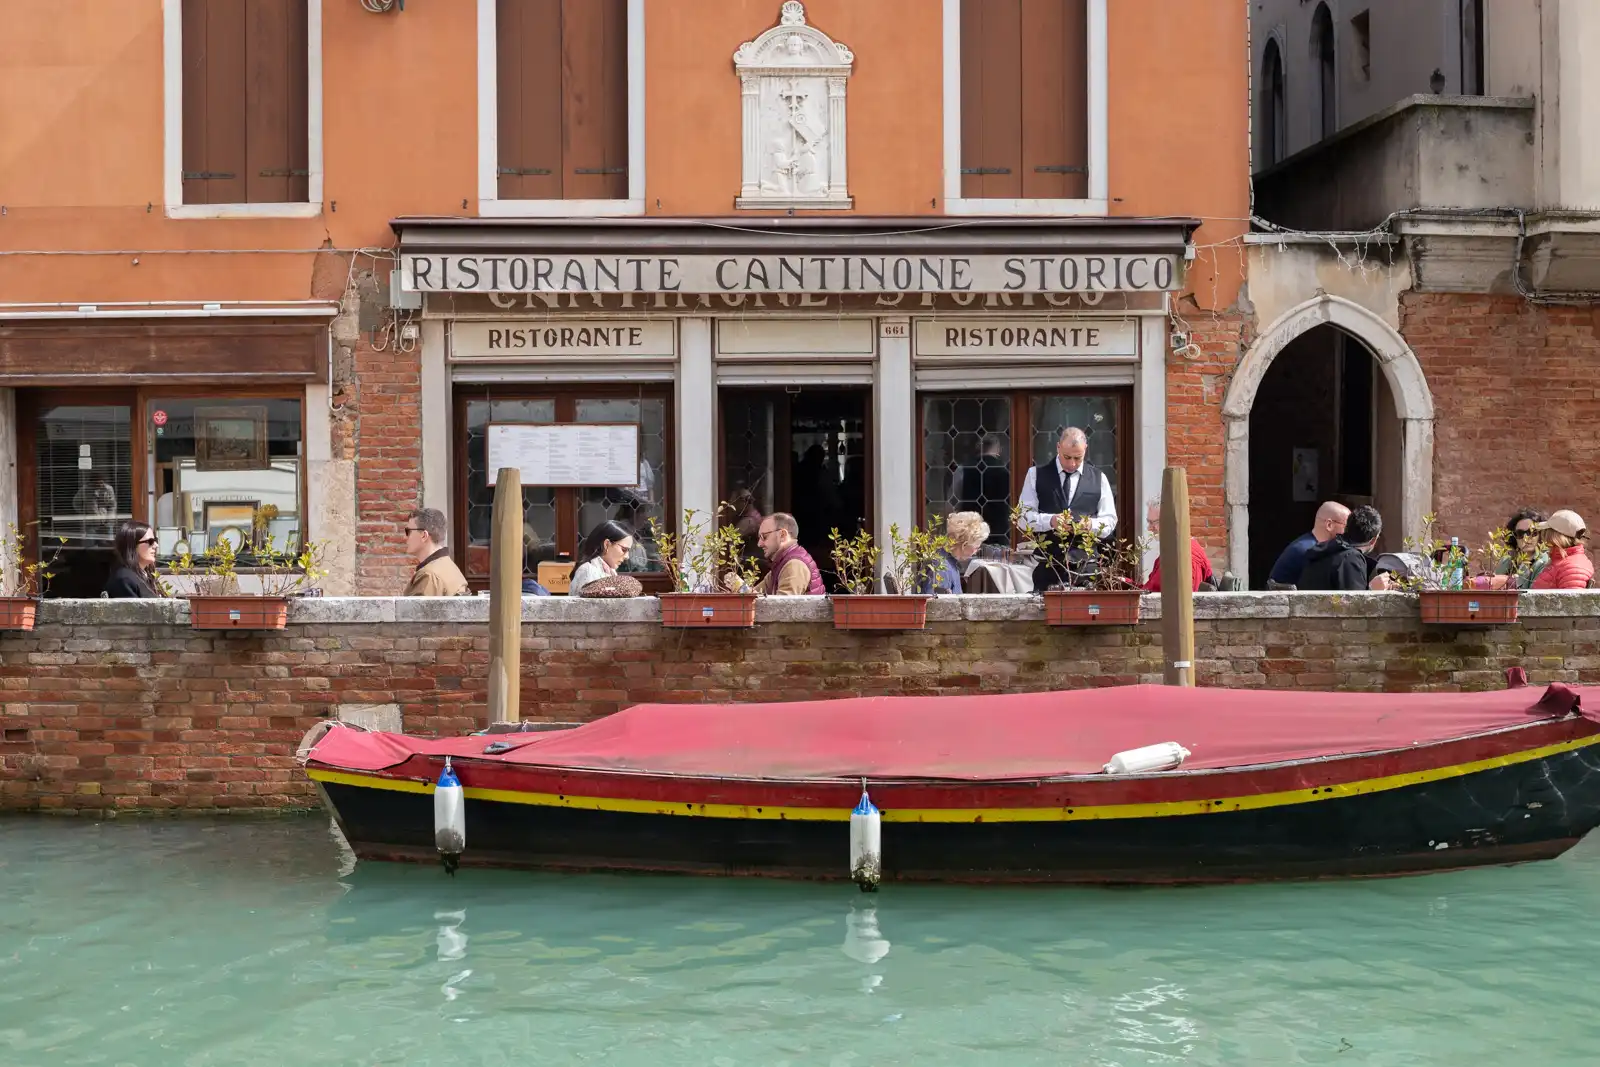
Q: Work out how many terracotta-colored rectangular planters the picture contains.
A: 6